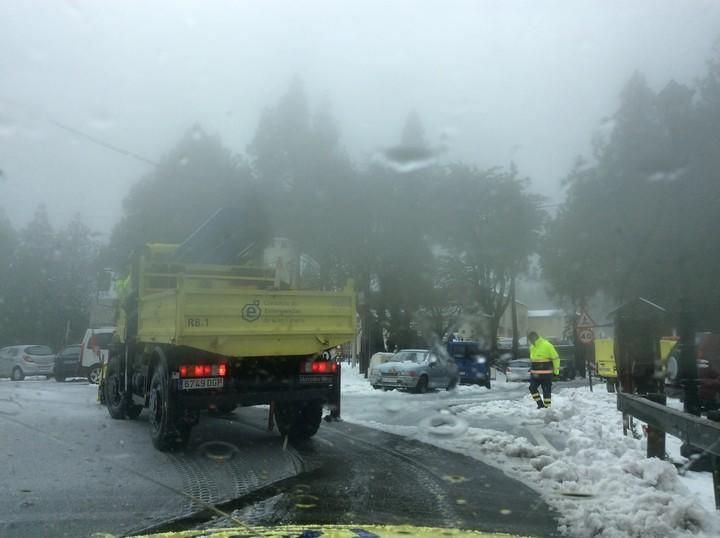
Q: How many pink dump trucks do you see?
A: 0